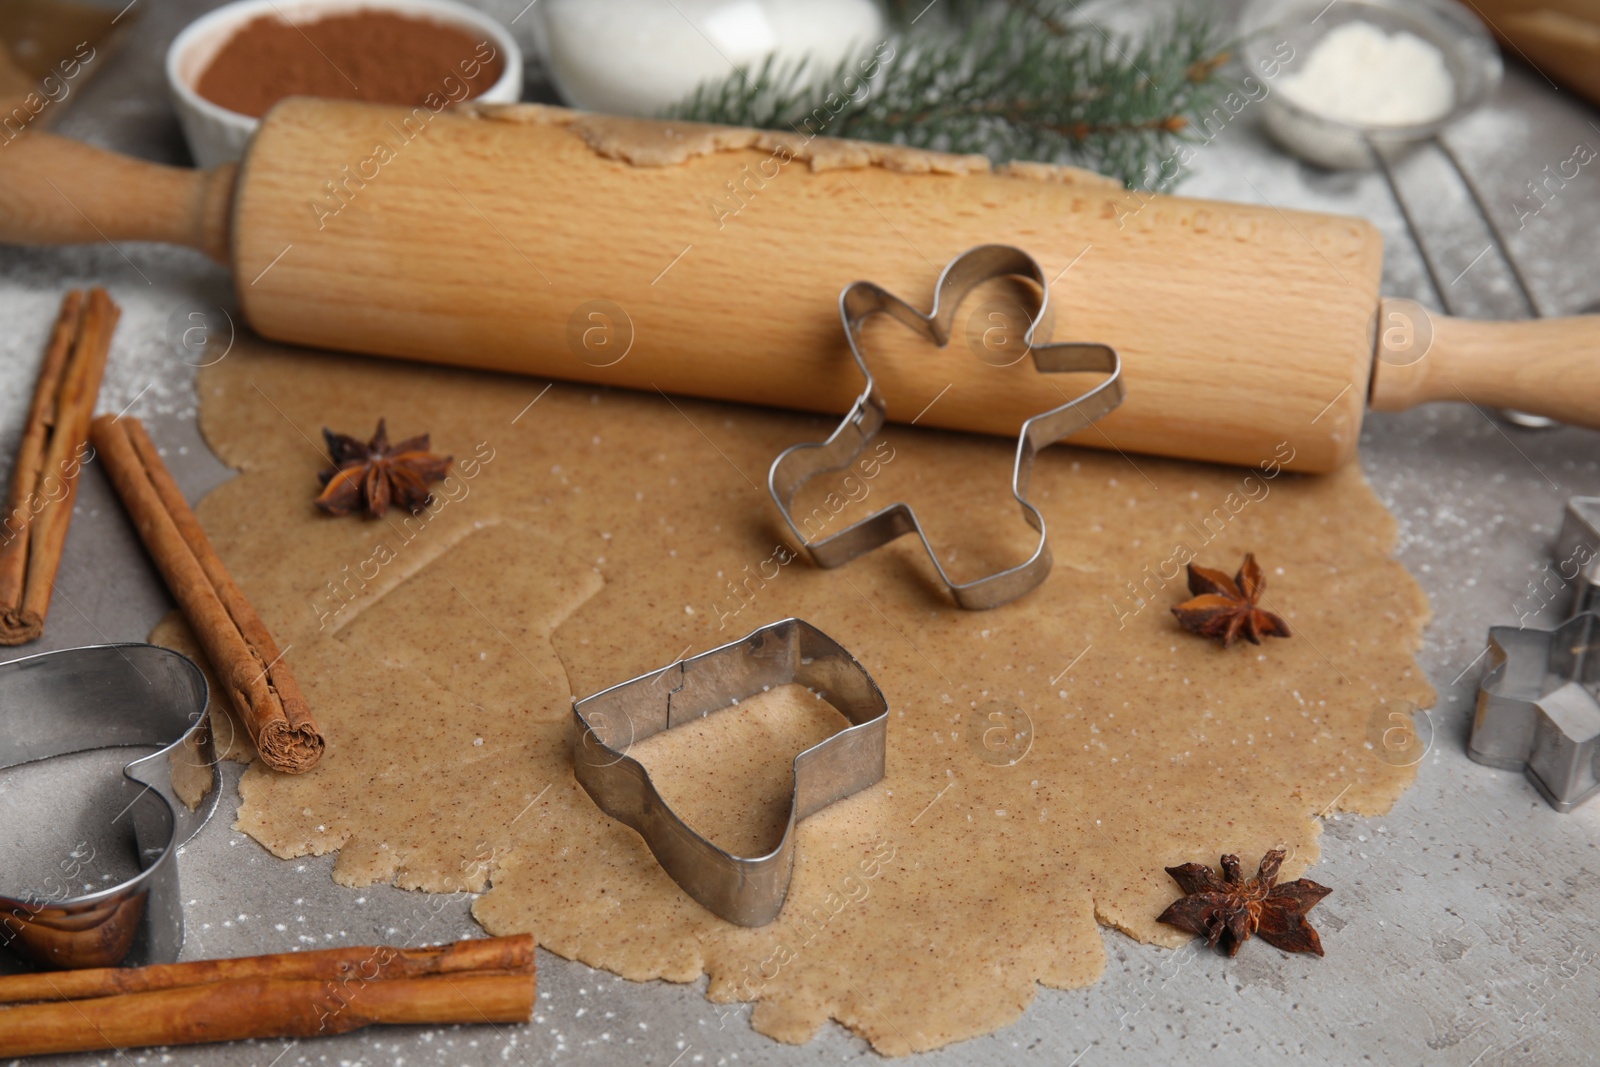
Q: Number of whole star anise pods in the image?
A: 3